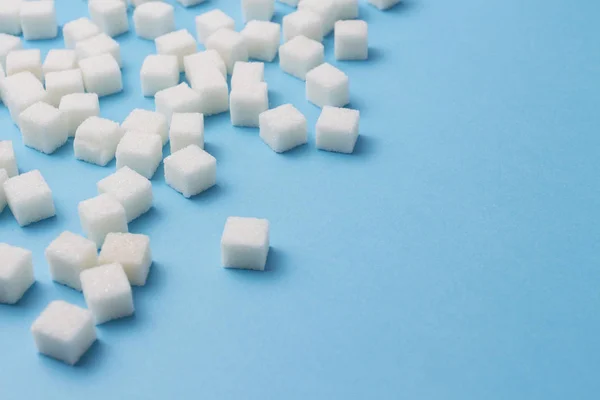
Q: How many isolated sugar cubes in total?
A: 1